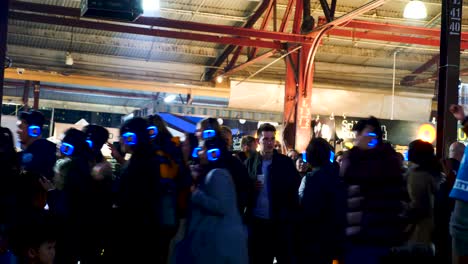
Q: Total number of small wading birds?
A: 0